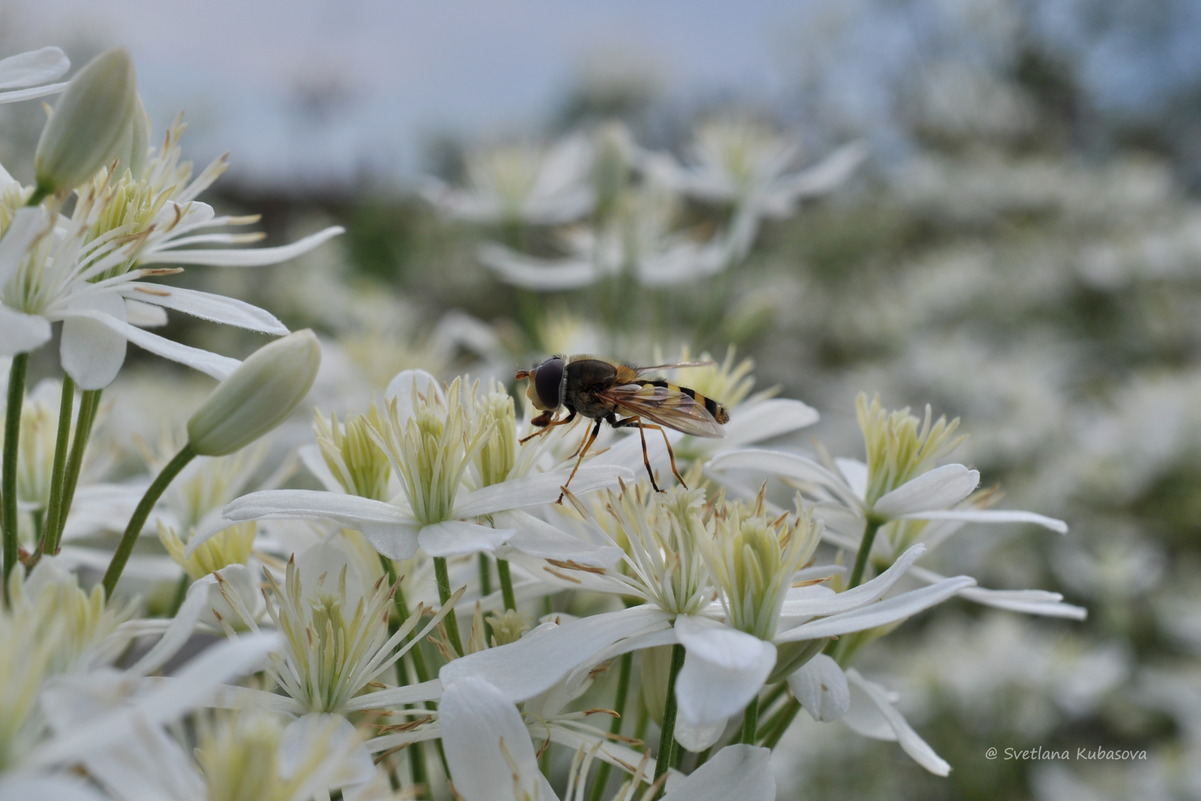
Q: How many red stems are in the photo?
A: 0